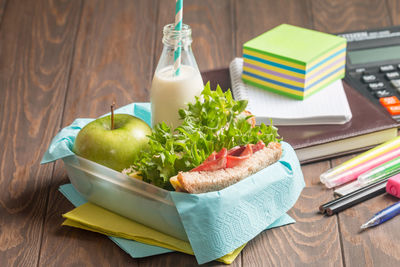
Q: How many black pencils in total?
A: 2